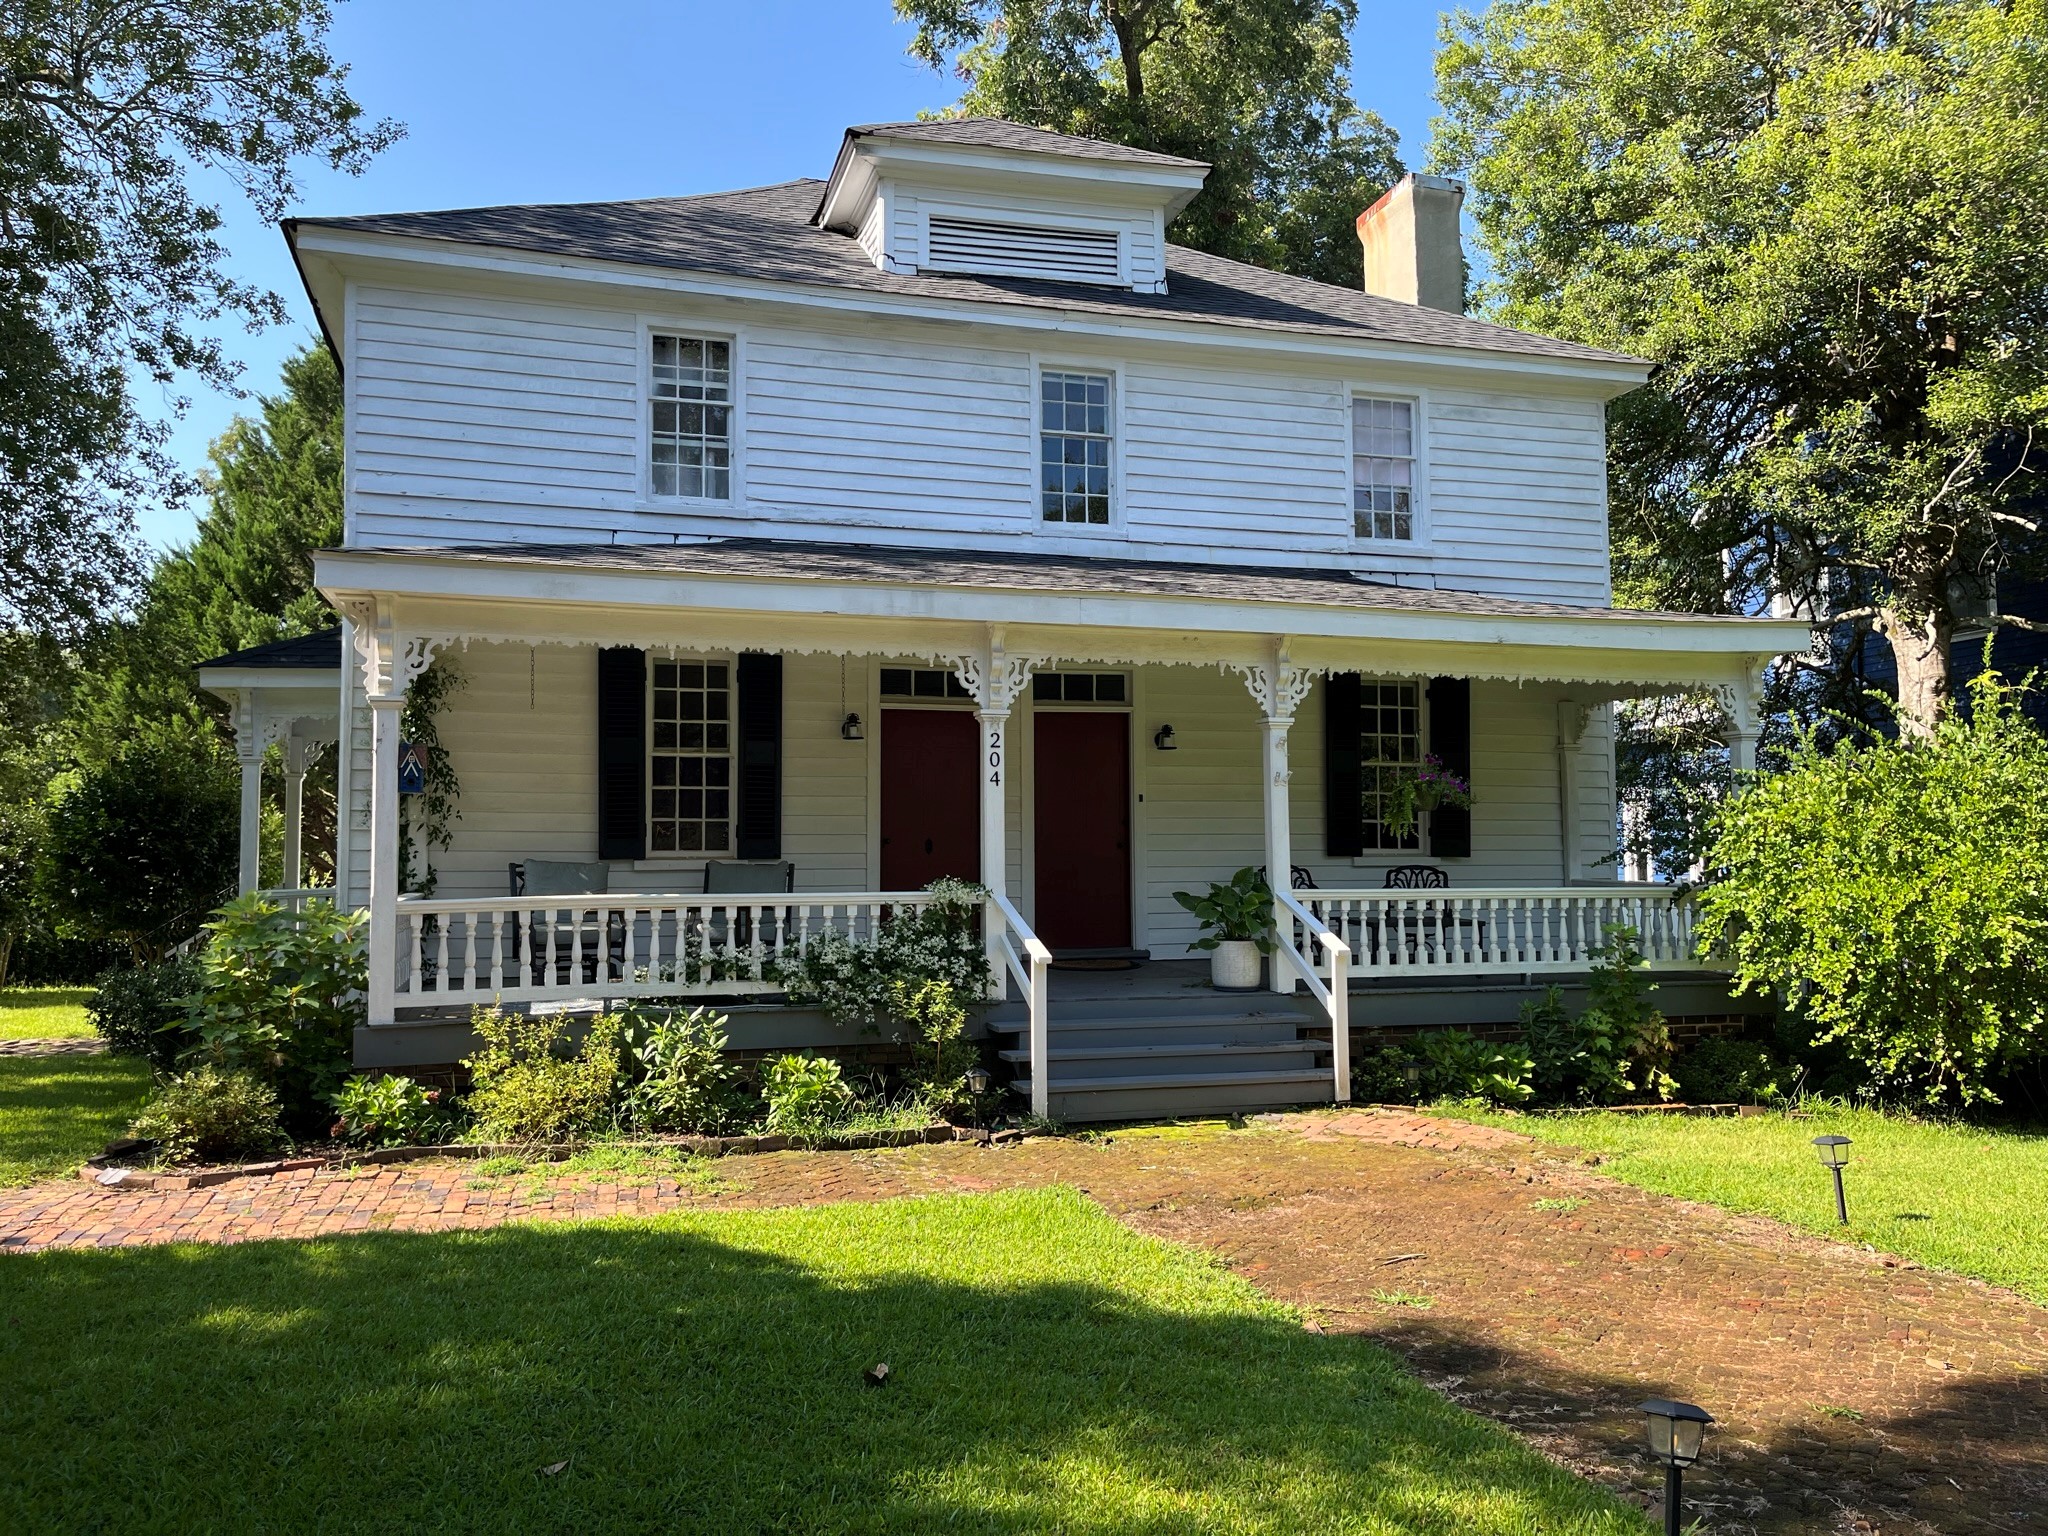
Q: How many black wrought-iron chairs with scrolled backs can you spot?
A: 2